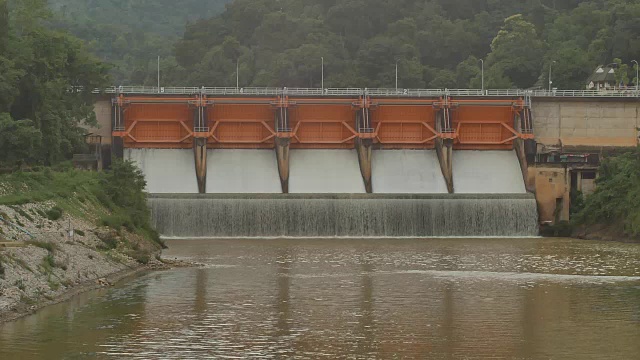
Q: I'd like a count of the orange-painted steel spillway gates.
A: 5